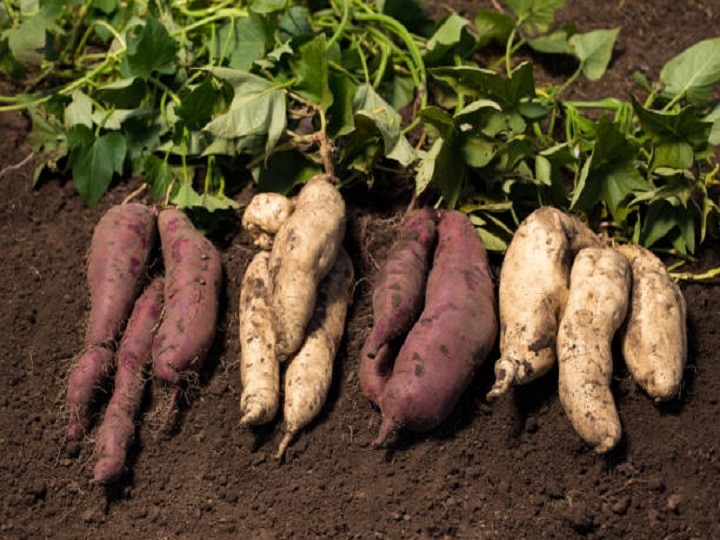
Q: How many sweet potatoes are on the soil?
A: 13